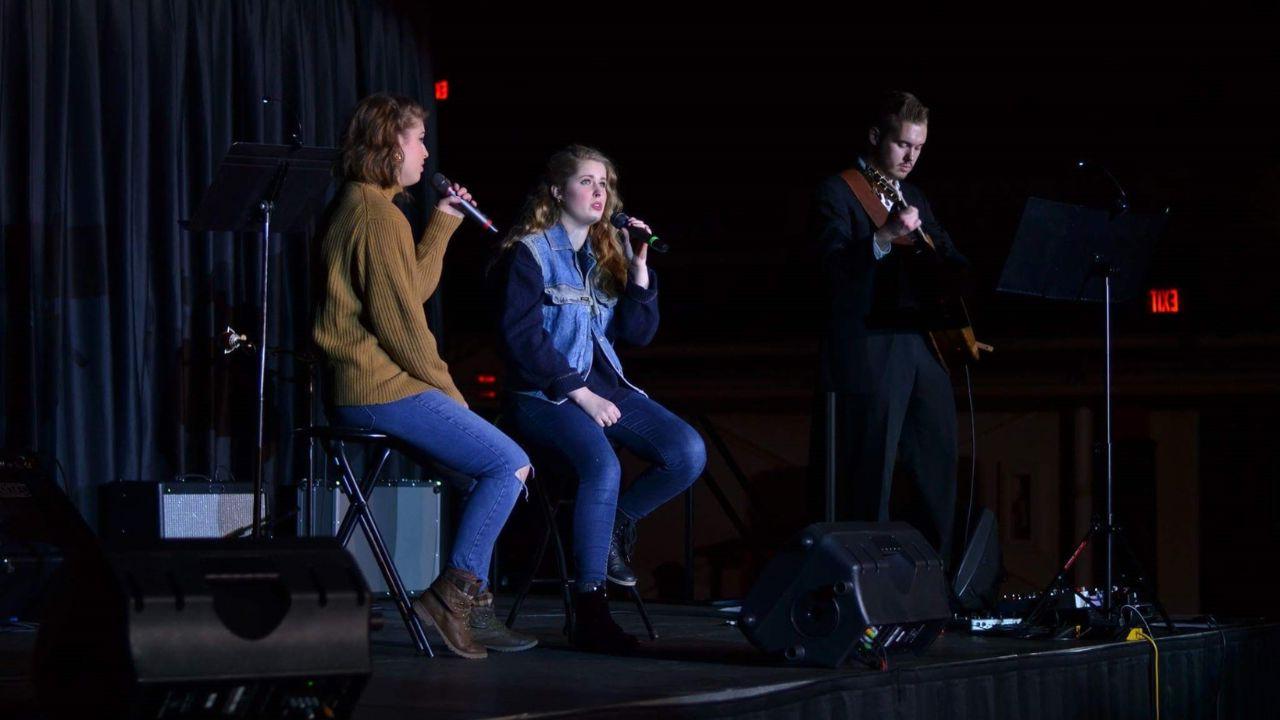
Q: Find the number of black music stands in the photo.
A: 2